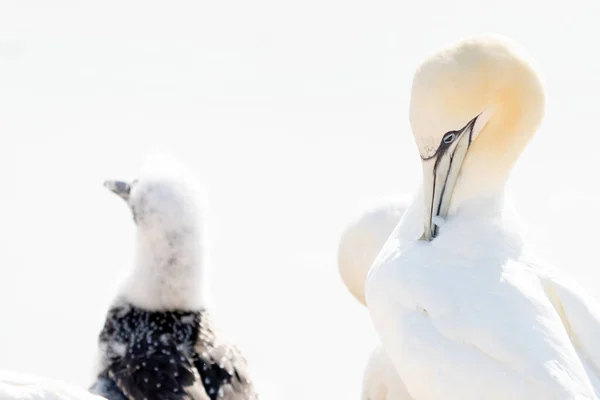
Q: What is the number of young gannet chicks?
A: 1